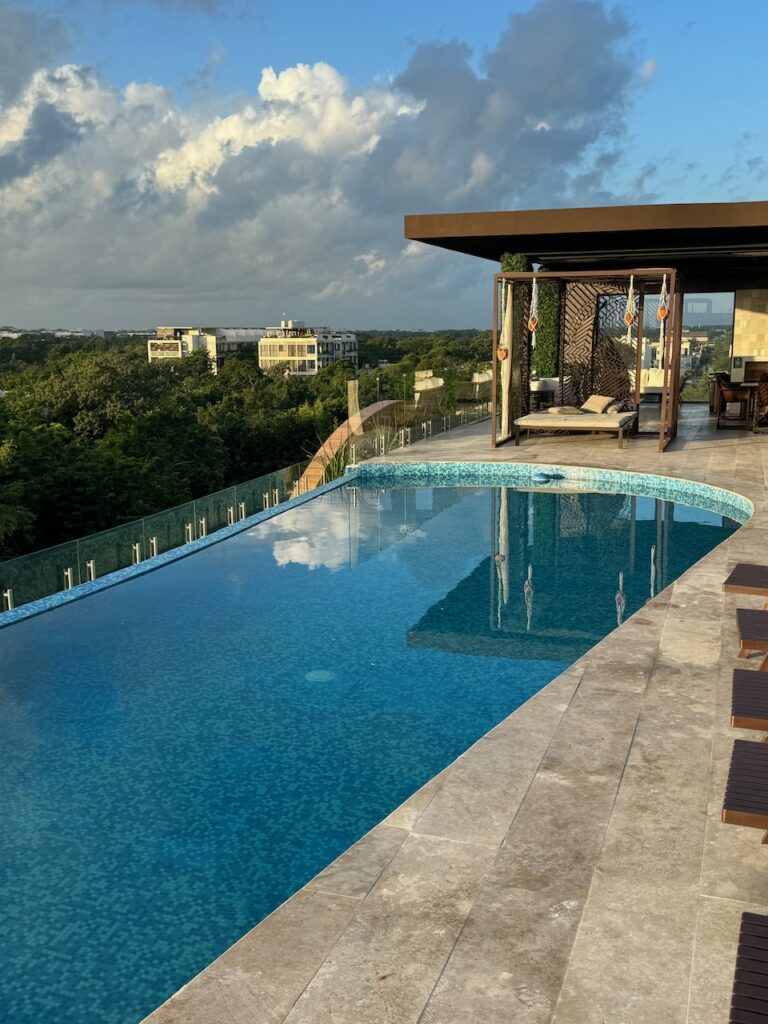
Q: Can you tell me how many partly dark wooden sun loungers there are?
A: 5